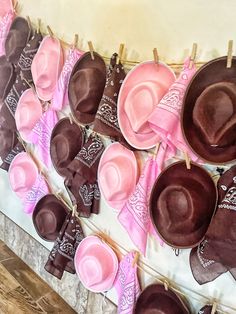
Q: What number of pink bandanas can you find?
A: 7